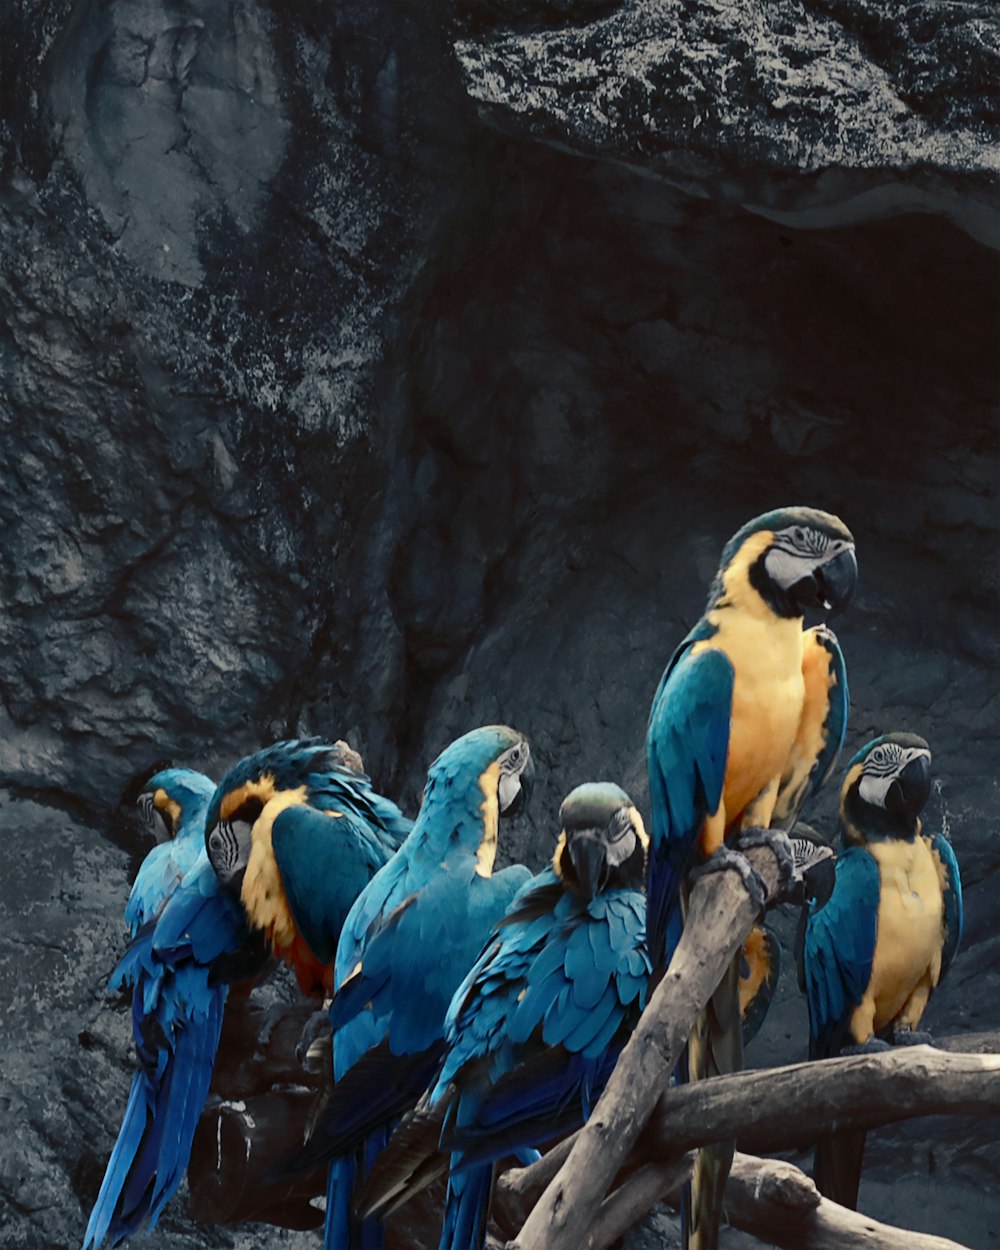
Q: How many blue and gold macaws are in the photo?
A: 7